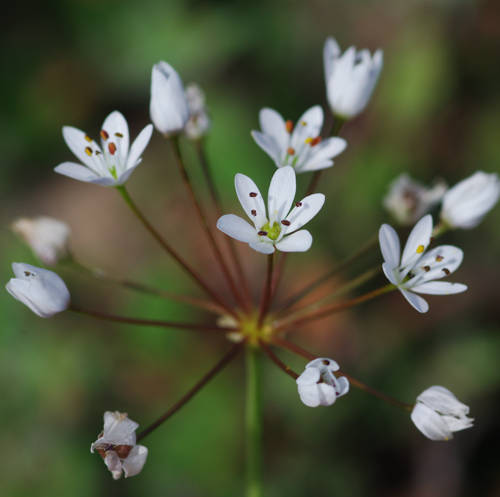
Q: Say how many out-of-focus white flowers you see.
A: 3